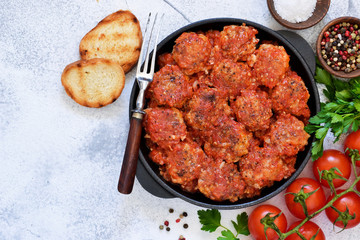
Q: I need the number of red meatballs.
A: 14